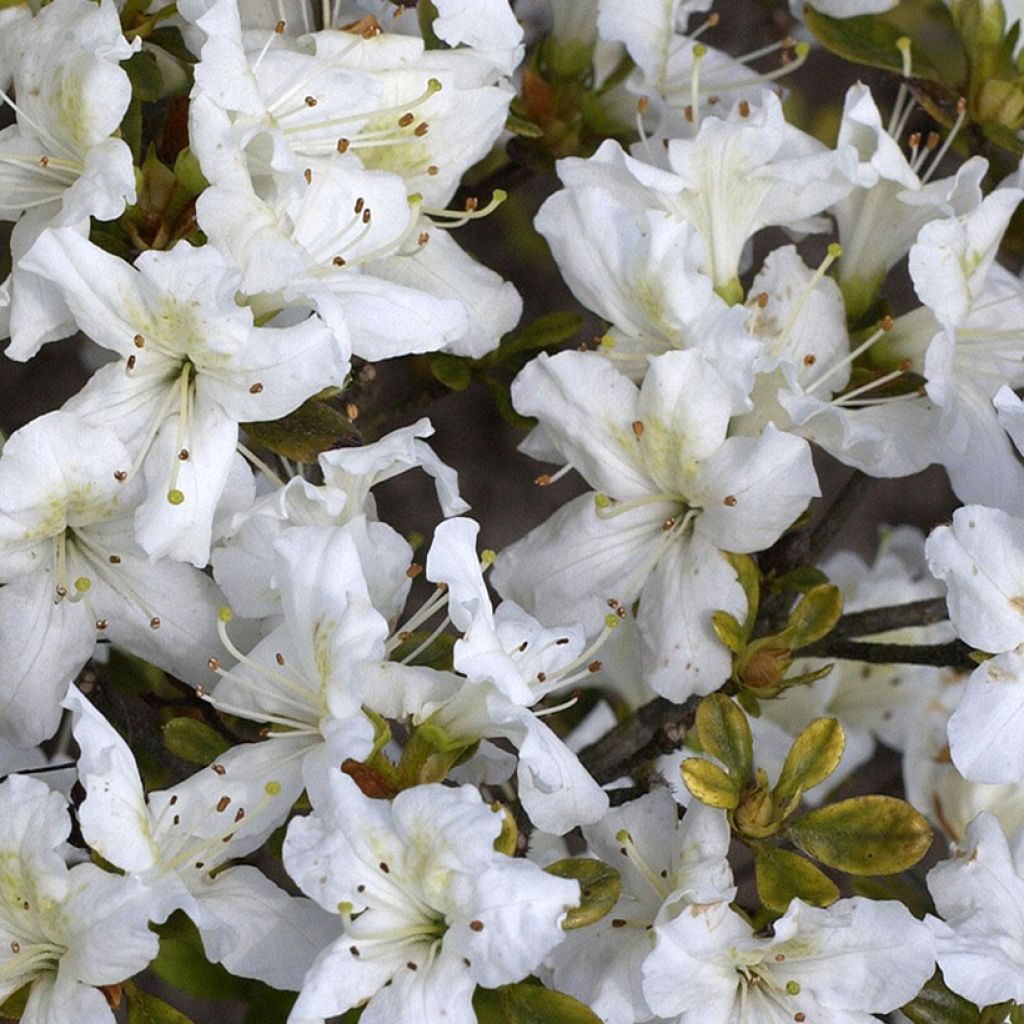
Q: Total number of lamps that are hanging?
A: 0